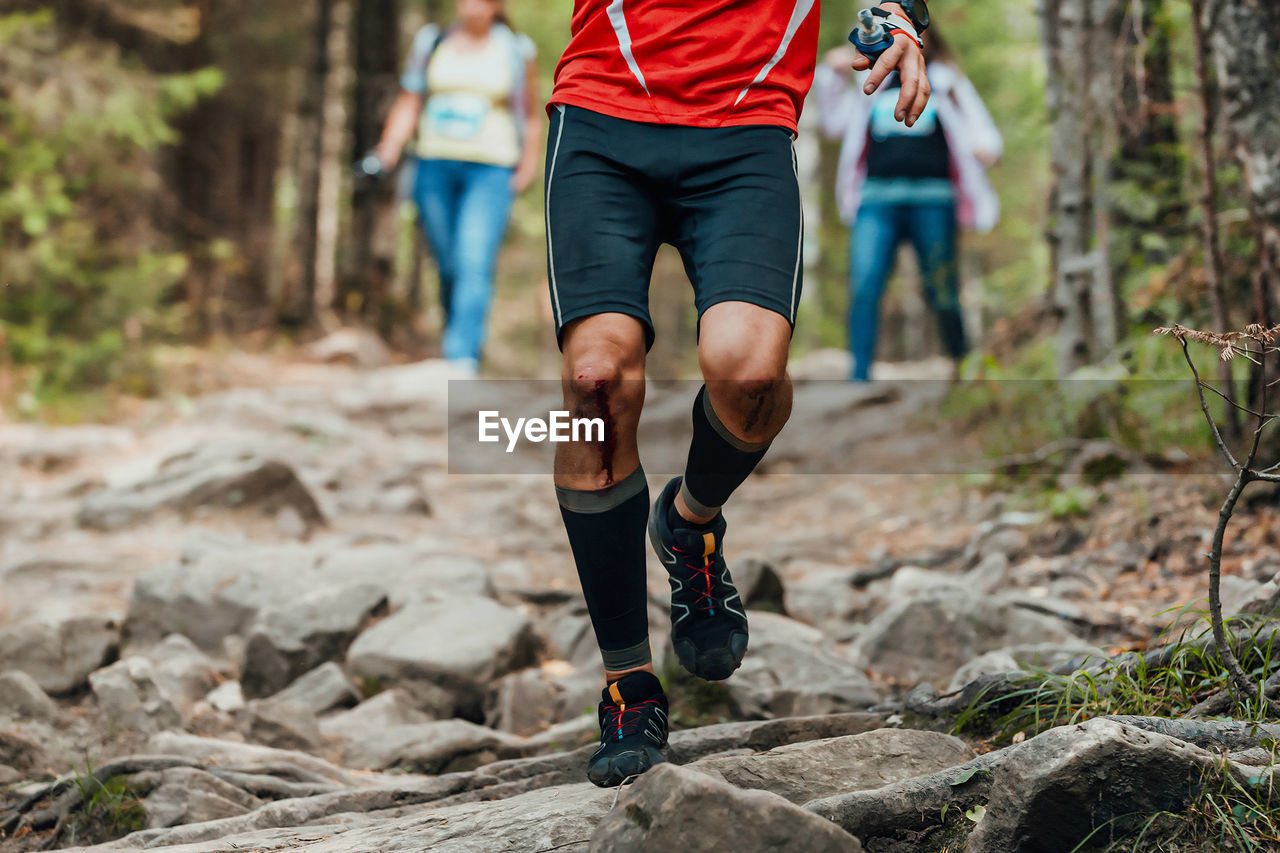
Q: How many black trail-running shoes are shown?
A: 2